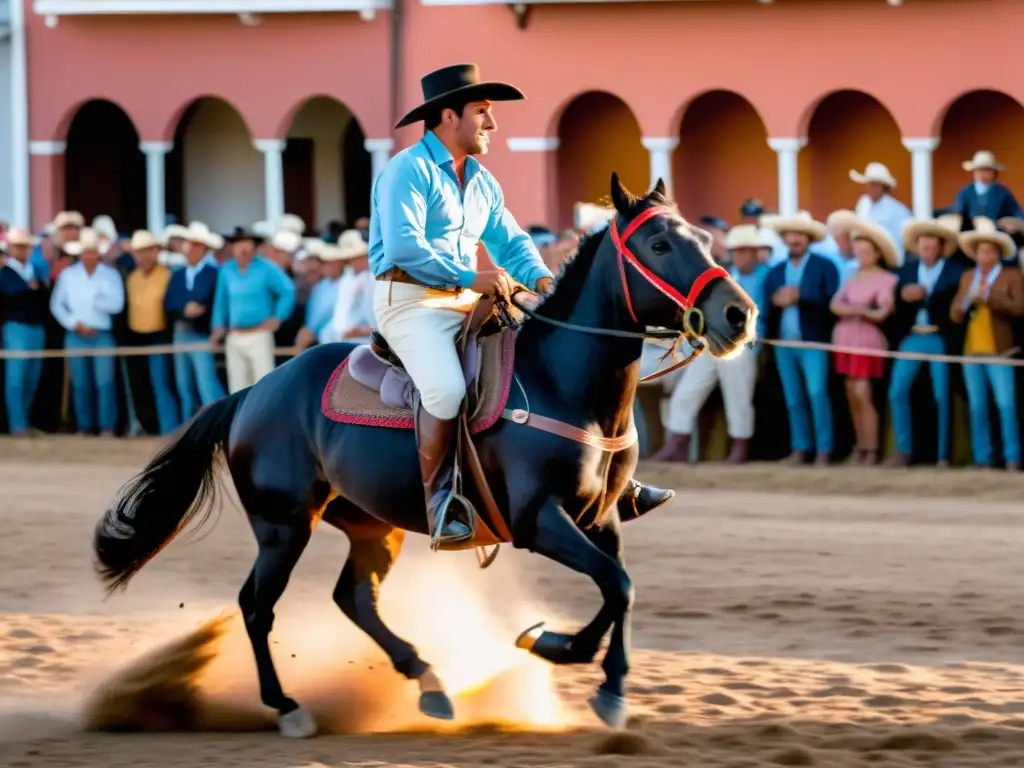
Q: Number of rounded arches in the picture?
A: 7